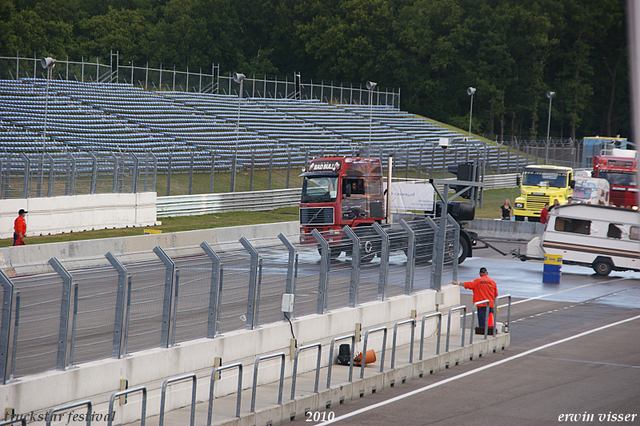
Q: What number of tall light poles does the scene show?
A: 5